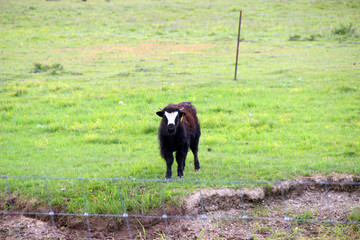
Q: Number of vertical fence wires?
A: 9